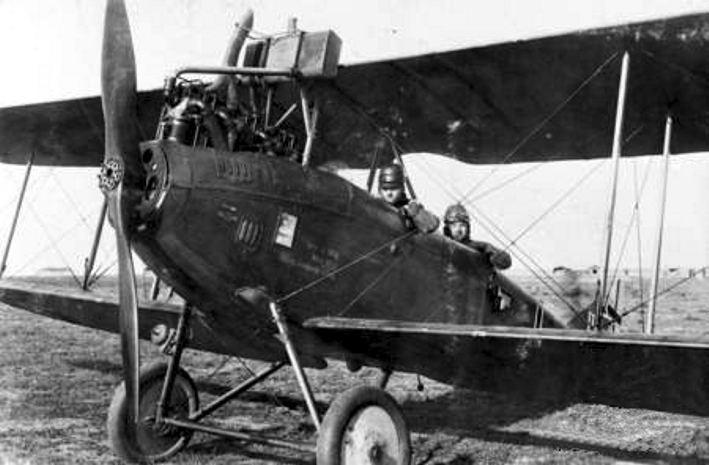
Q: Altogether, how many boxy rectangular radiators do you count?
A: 1